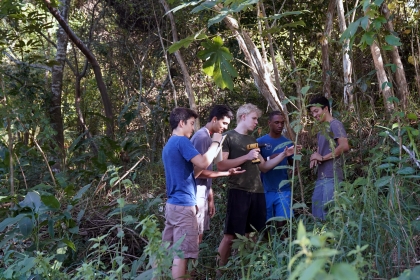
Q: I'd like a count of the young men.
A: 5